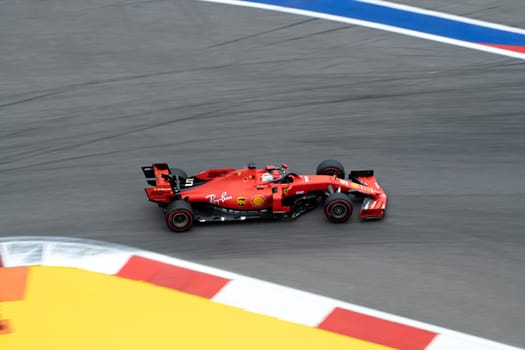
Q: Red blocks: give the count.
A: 2